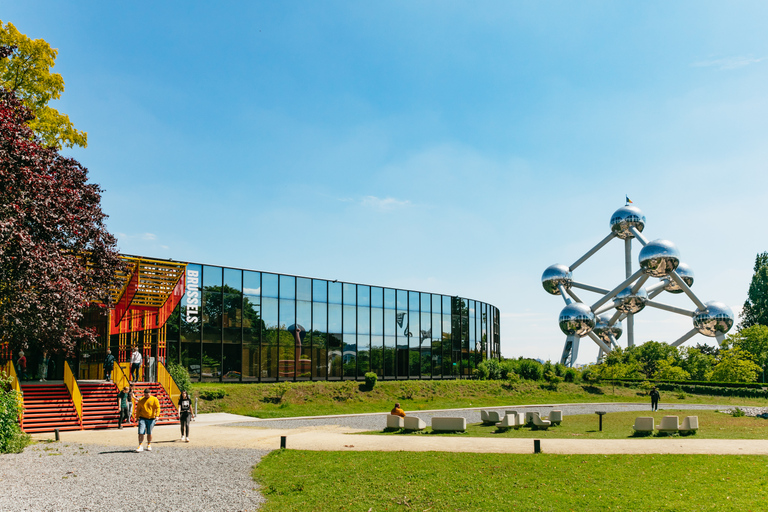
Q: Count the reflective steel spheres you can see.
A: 8